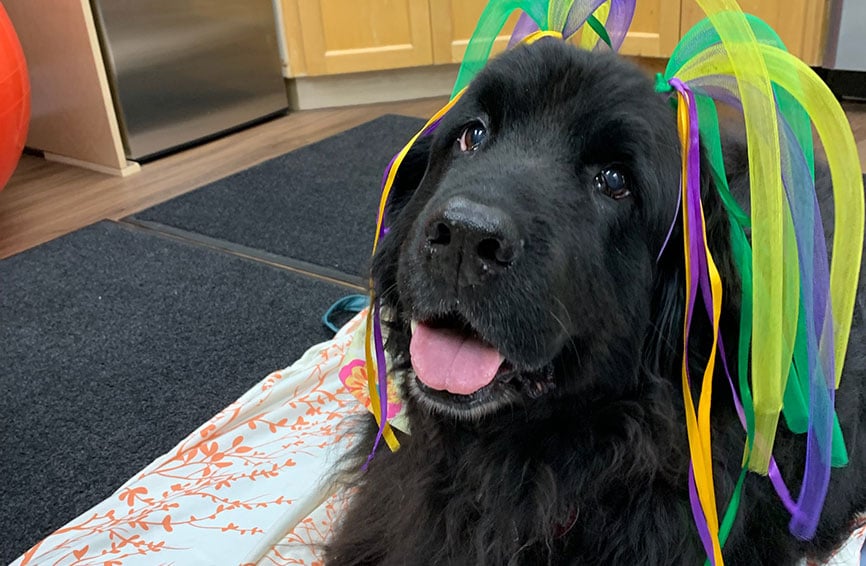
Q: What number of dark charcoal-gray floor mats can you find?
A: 2